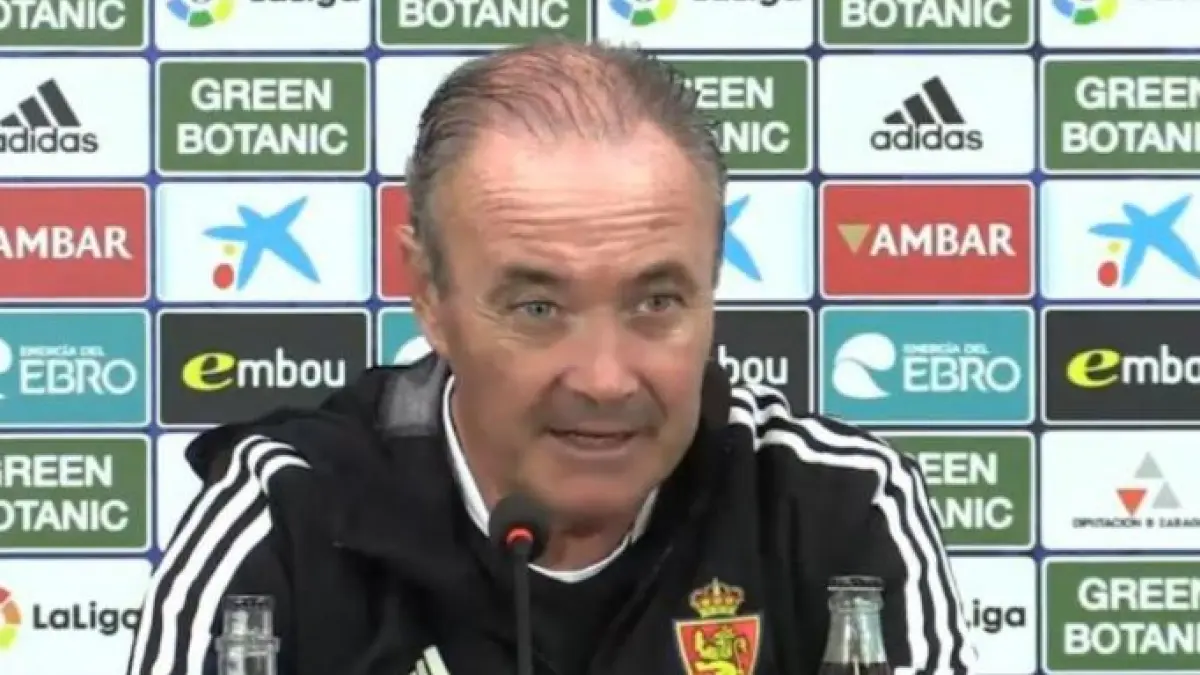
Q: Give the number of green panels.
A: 9